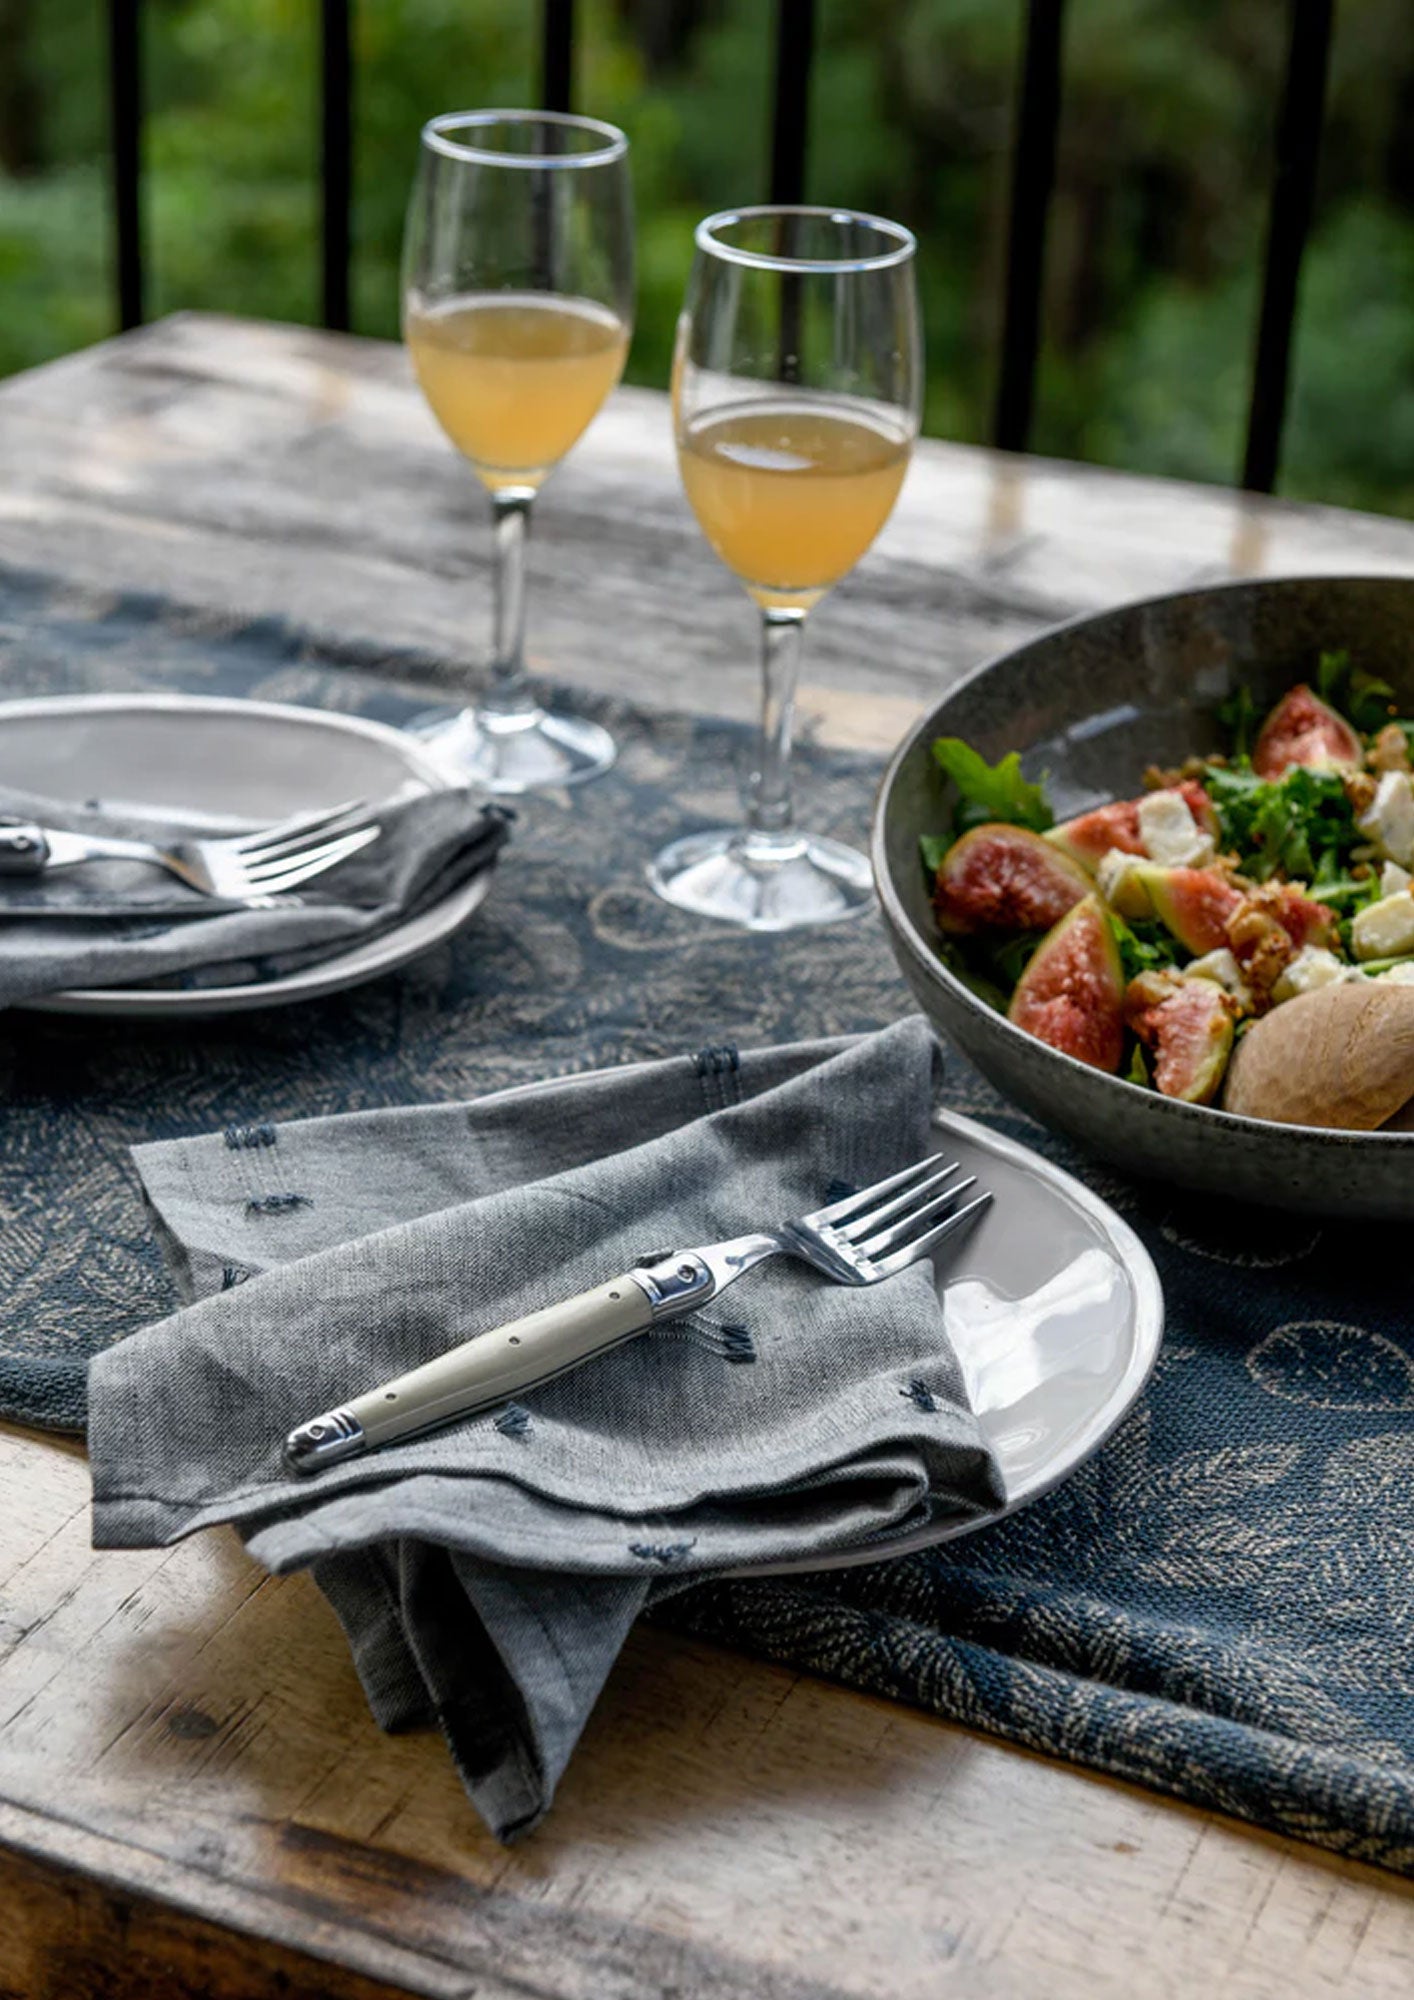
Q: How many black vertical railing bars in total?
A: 6